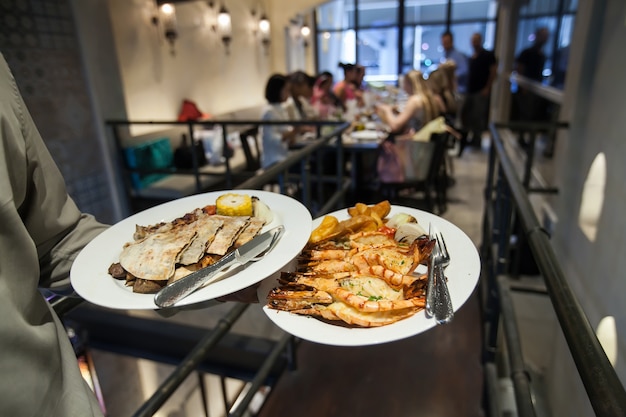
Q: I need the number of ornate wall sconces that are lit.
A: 4